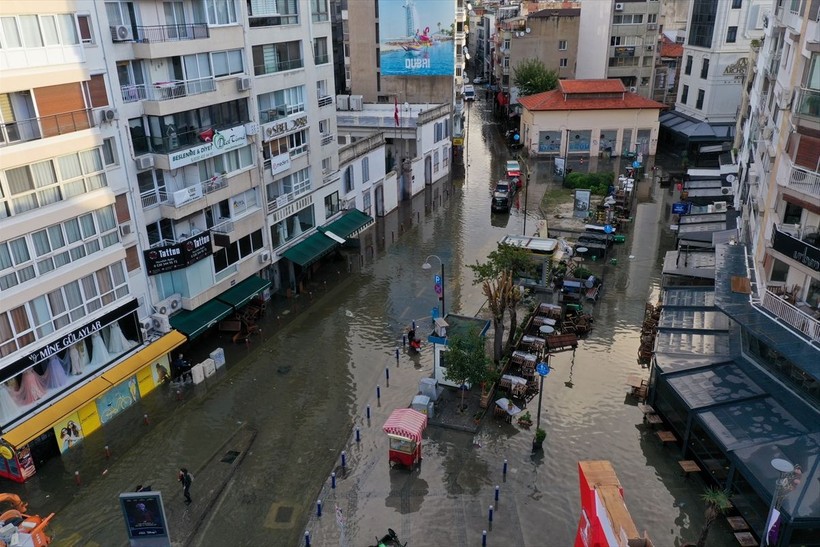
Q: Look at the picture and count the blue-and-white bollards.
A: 15